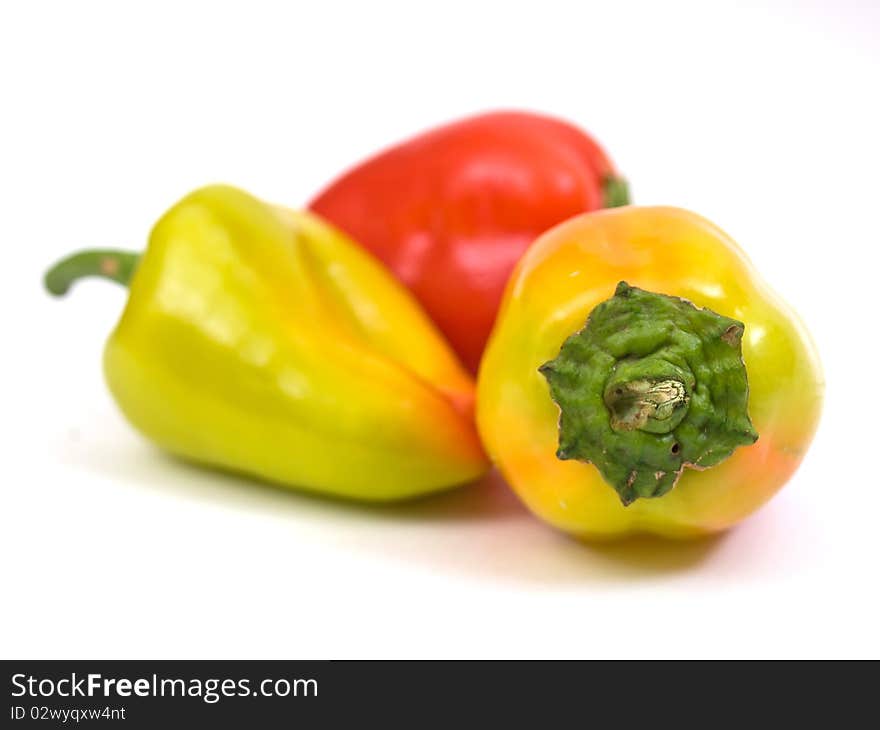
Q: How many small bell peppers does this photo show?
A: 3